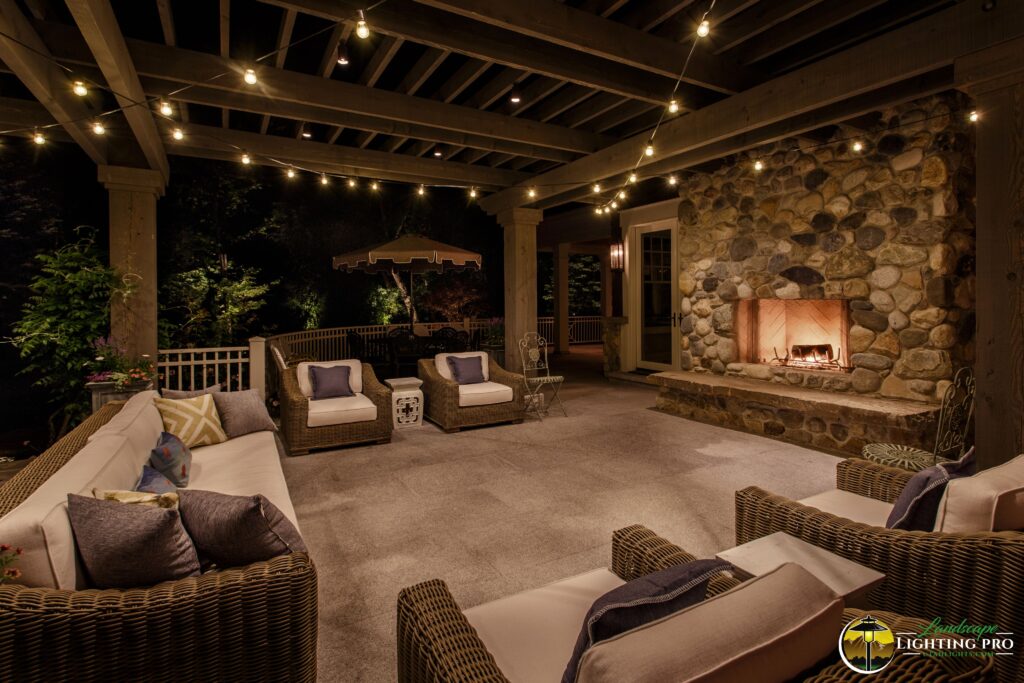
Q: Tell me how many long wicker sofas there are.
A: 1